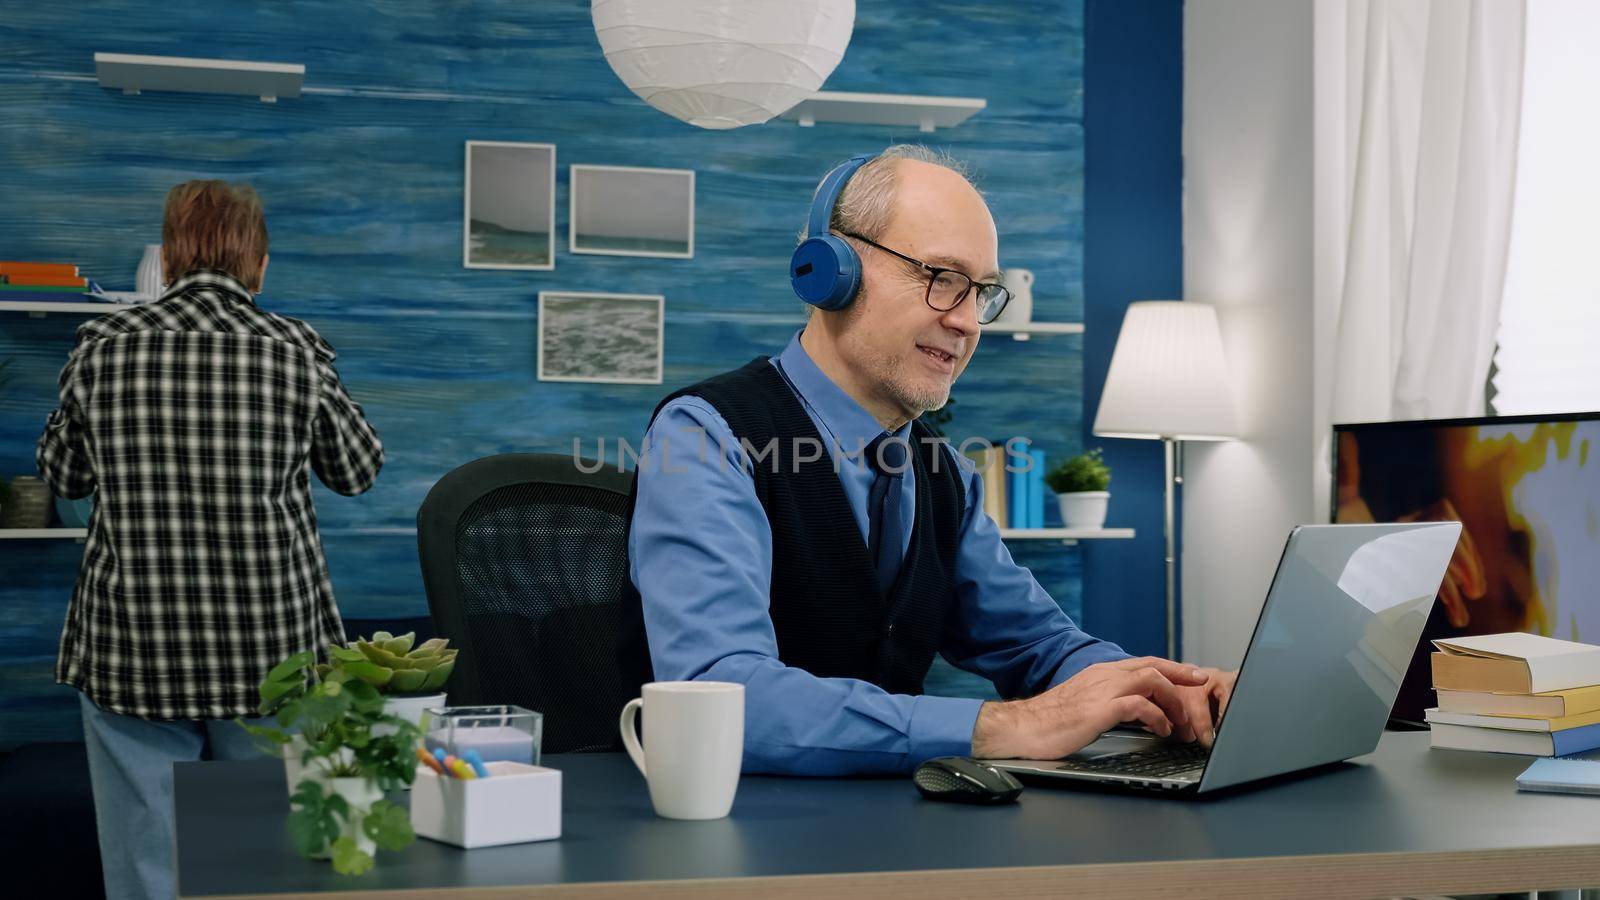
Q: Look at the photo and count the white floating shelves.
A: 6